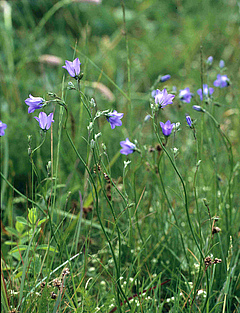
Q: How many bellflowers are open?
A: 11